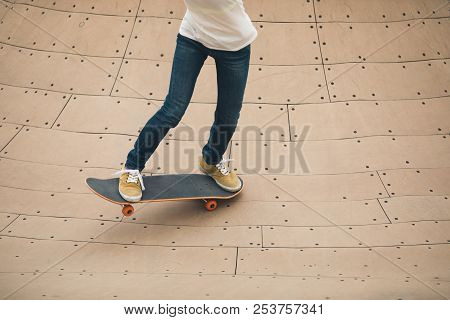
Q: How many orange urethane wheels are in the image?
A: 2